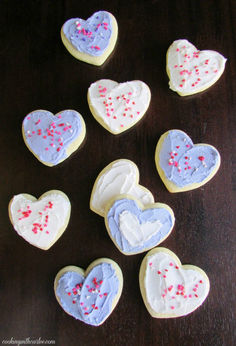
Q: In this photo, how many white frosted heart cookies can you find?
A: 5